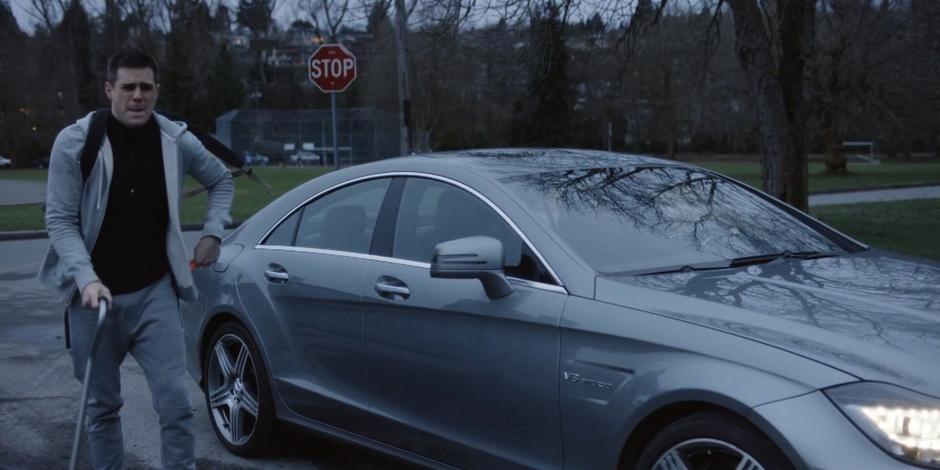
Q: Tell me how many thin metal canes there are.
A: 1